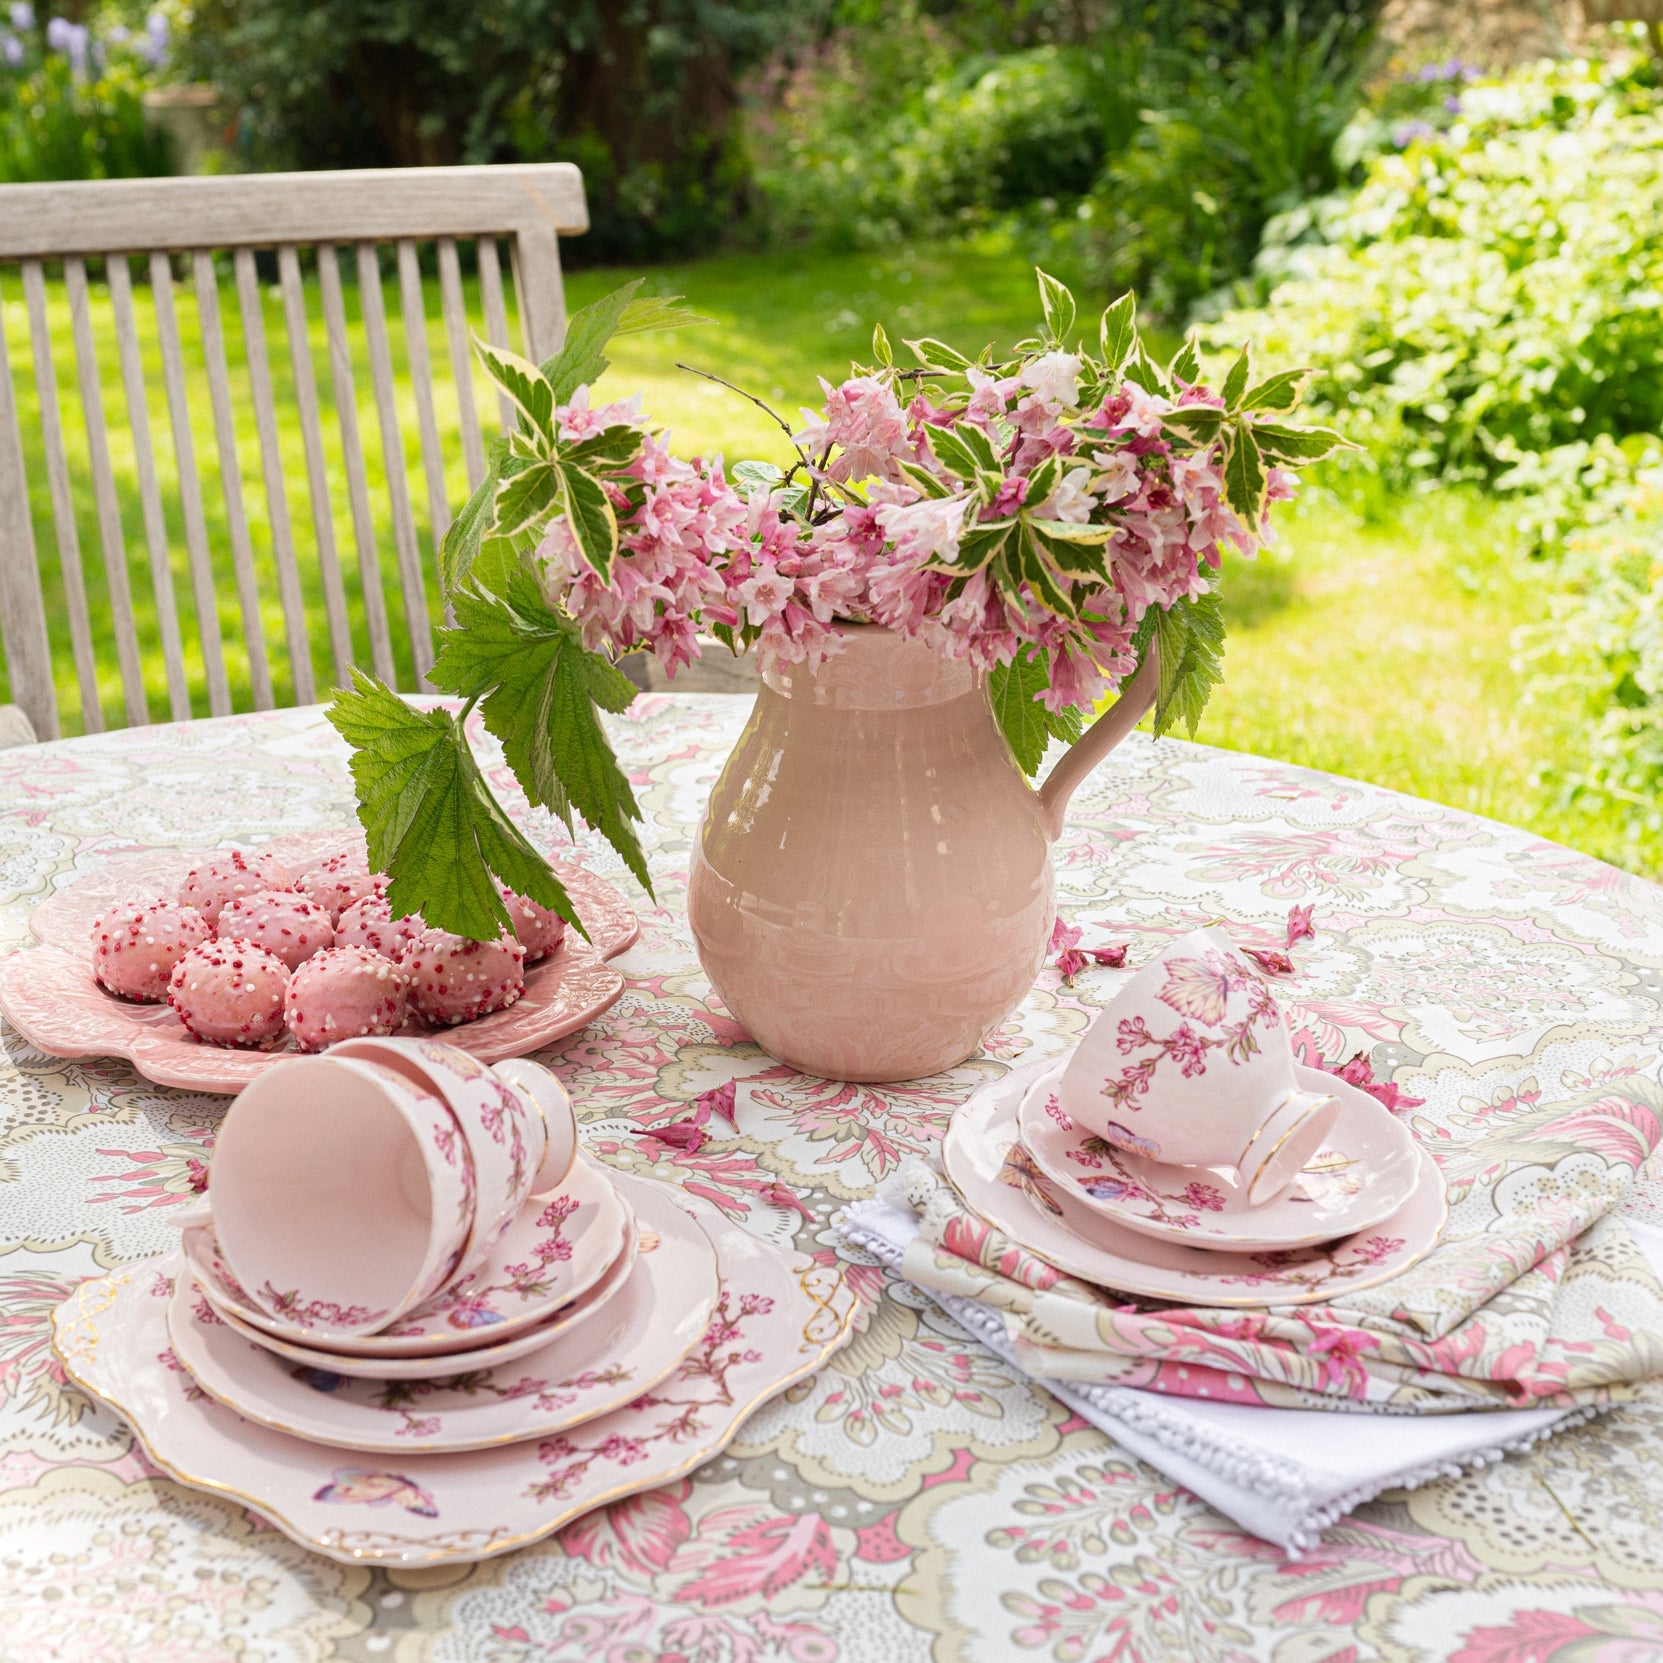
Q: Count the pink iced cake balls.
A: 9